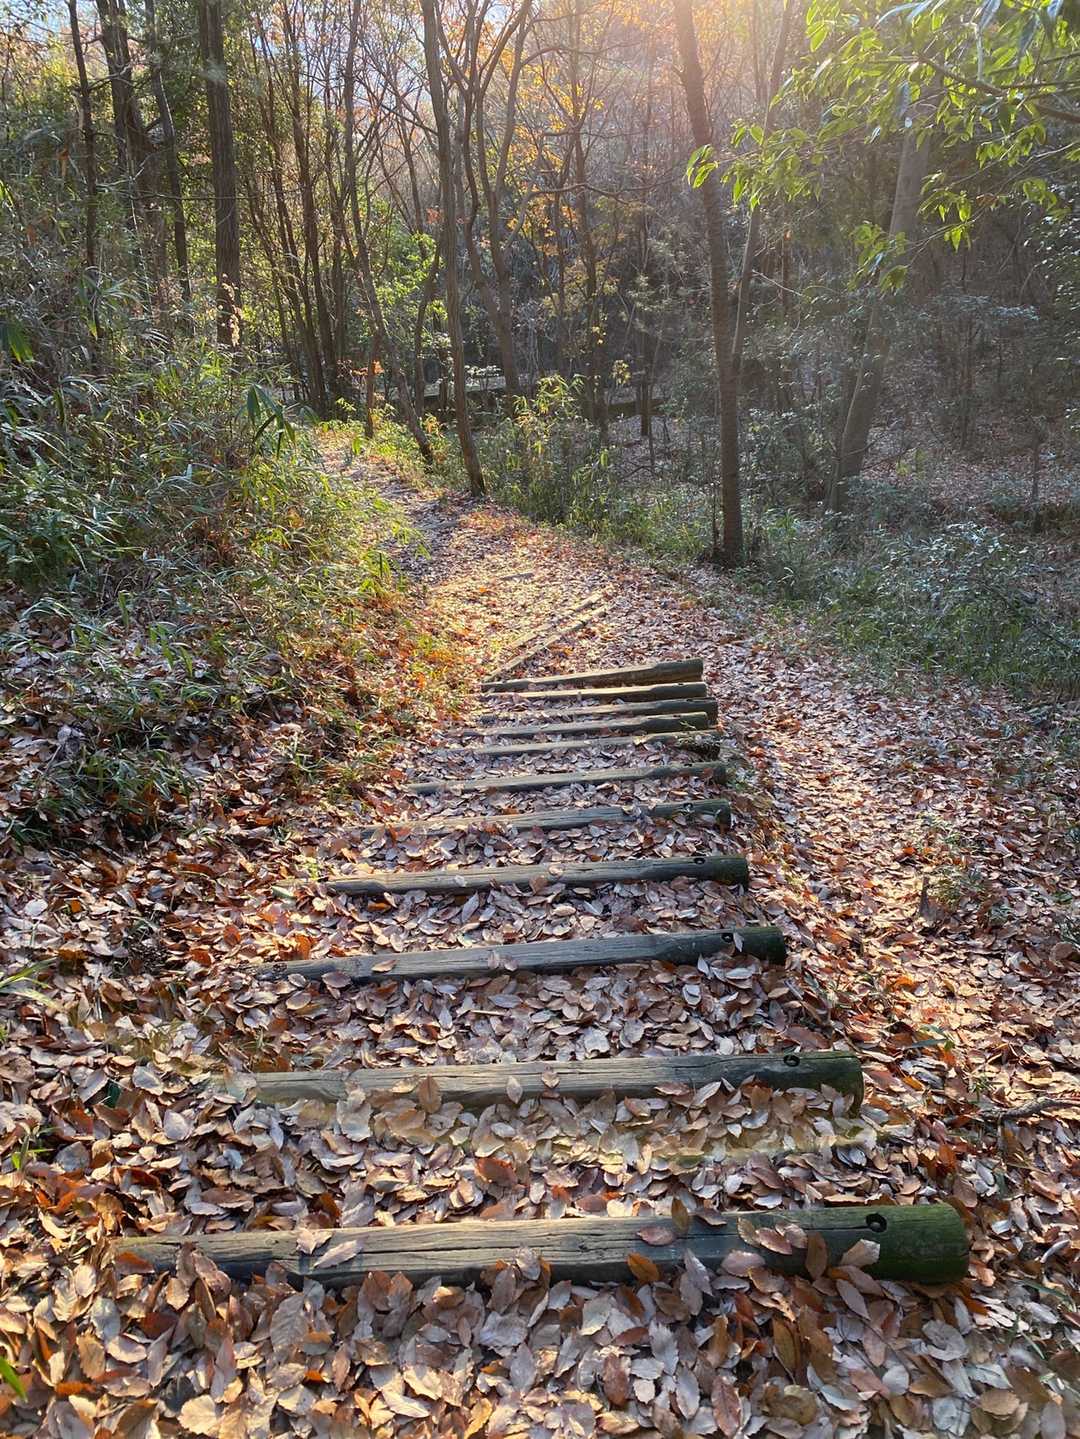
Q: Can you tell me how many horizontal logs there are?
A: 11